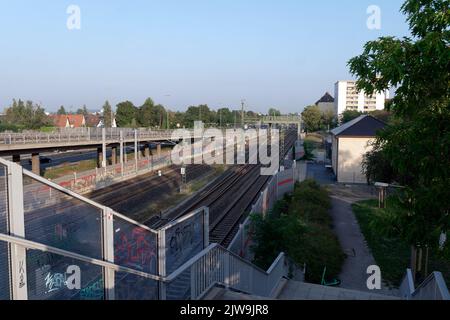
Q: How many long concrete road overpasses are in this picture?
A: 1